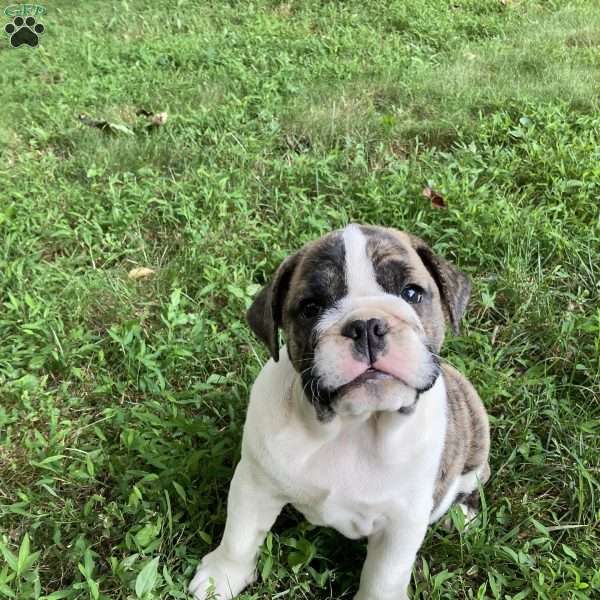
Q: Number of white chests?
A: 1